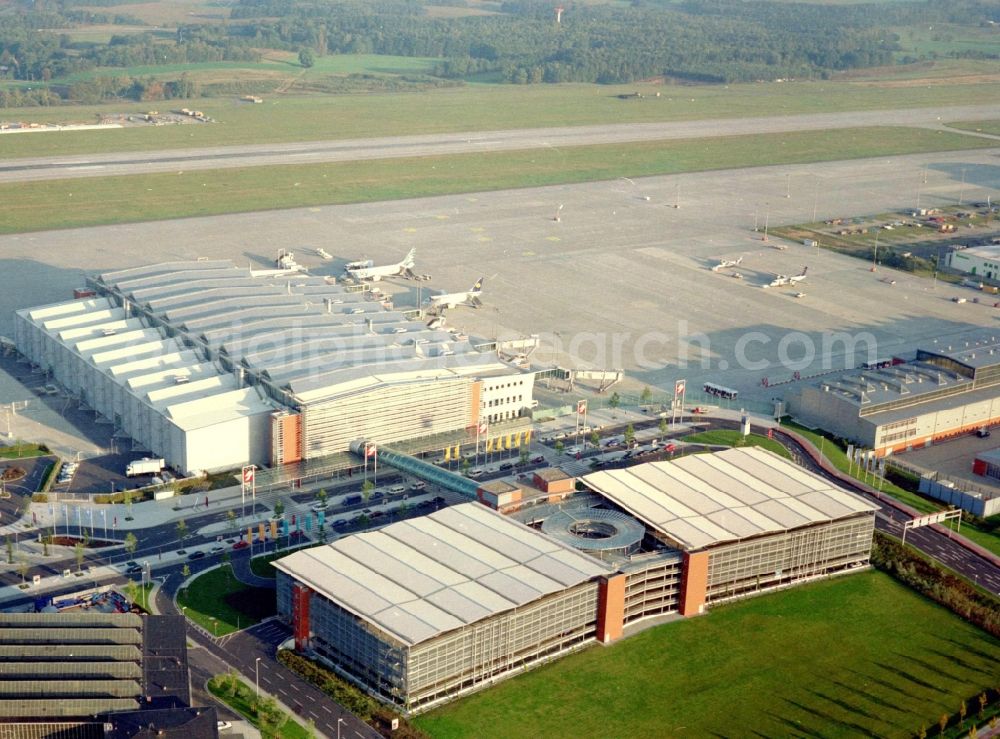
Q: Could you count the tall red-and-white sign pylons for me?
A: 5